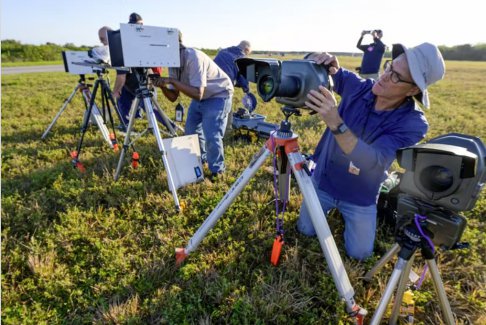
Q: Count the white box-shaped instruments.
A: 2